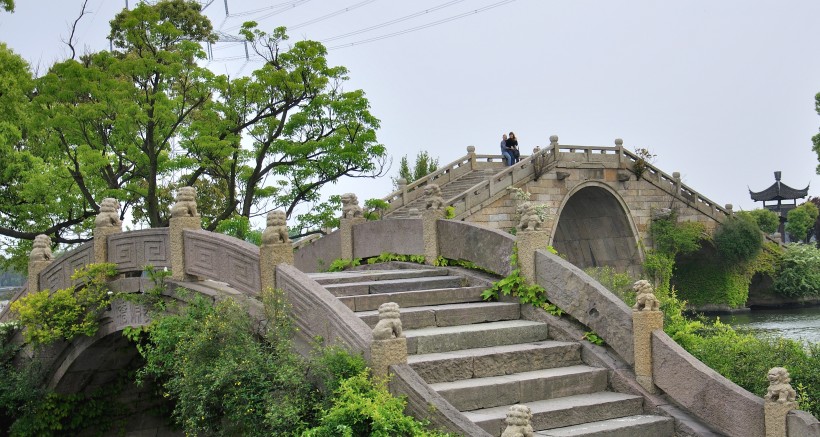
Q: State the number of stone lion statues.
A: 11